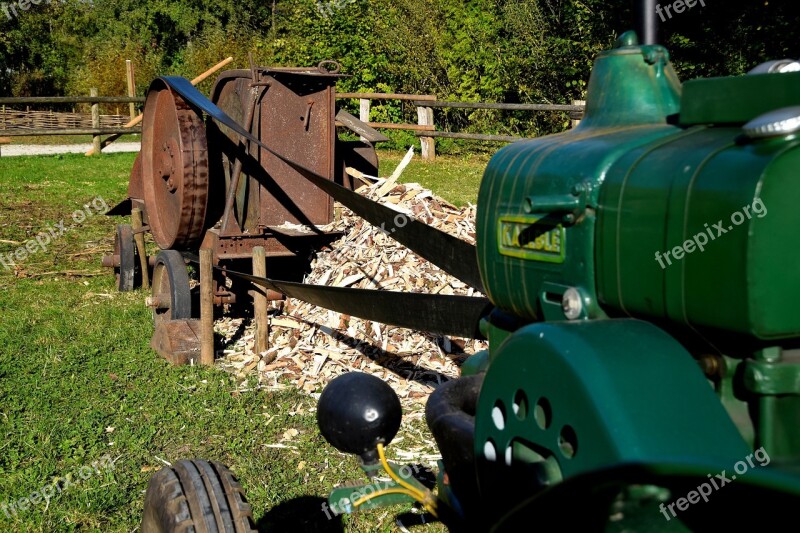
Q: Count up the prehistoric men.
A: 0